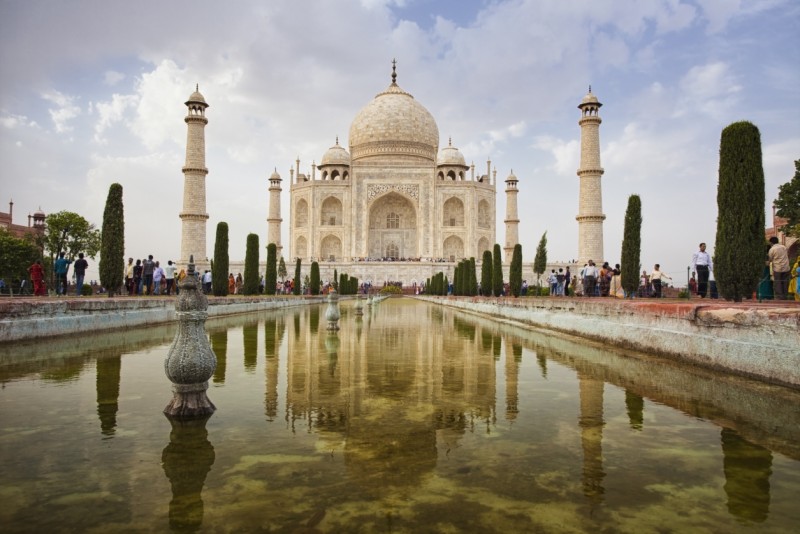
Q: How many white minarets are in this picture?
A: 4